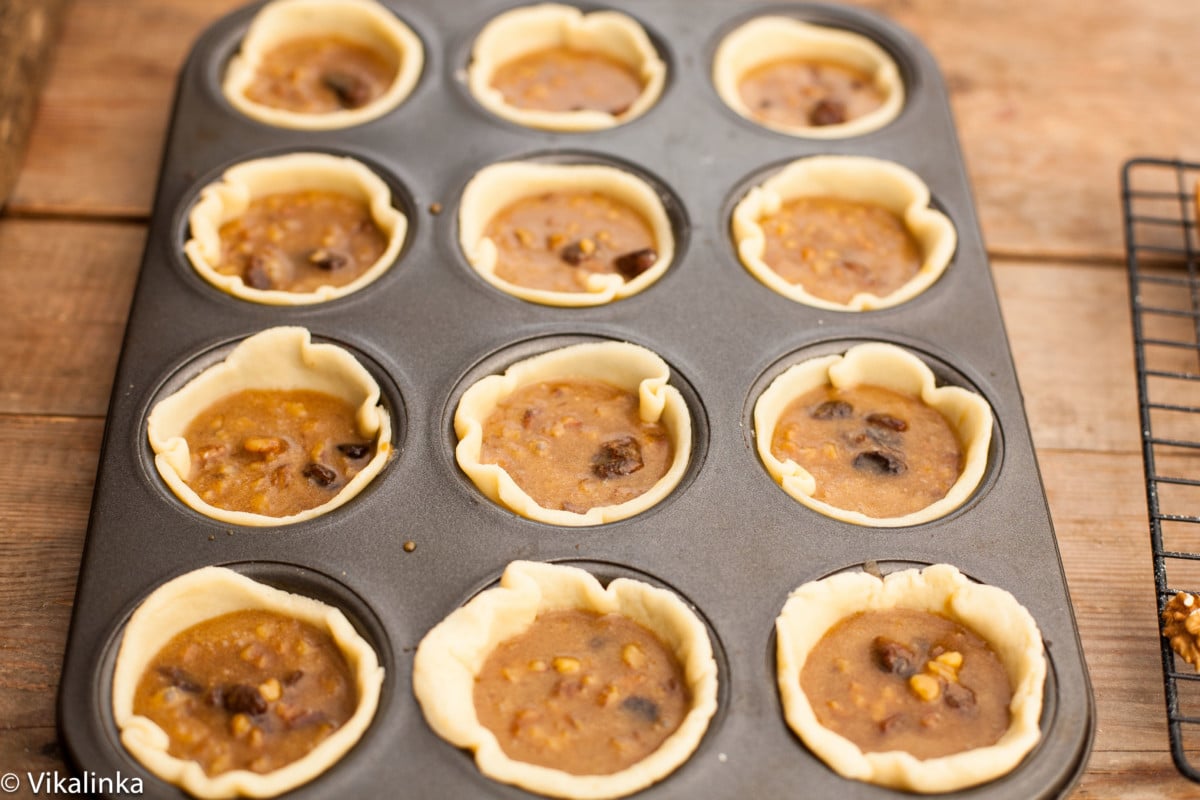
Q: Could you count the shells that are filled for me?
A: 12